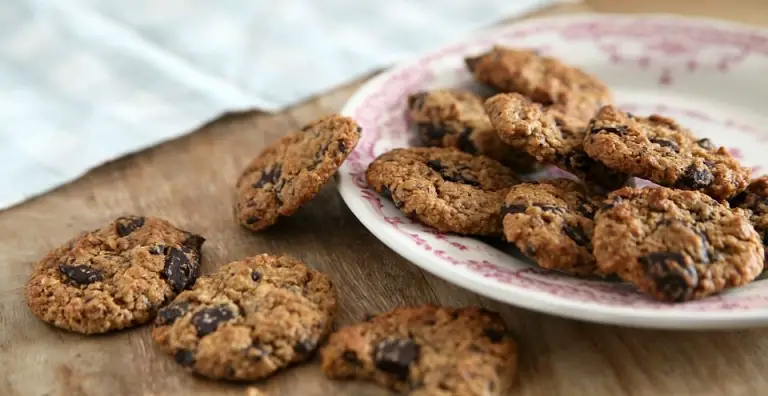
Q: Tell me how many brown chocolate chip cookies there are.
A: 12